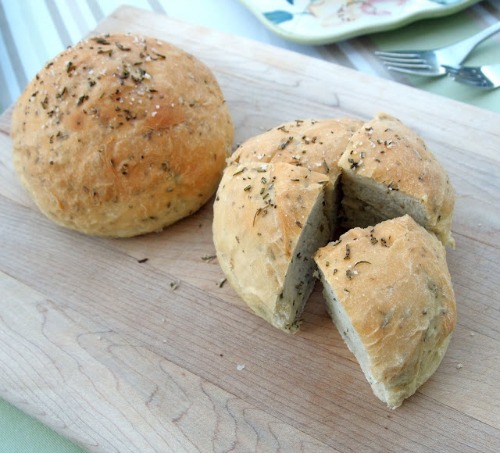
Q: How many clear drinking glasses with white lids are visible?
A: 0